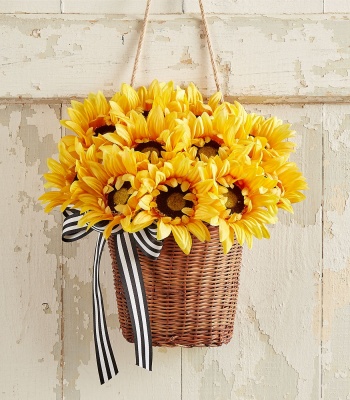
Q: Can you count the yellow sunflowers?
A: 11